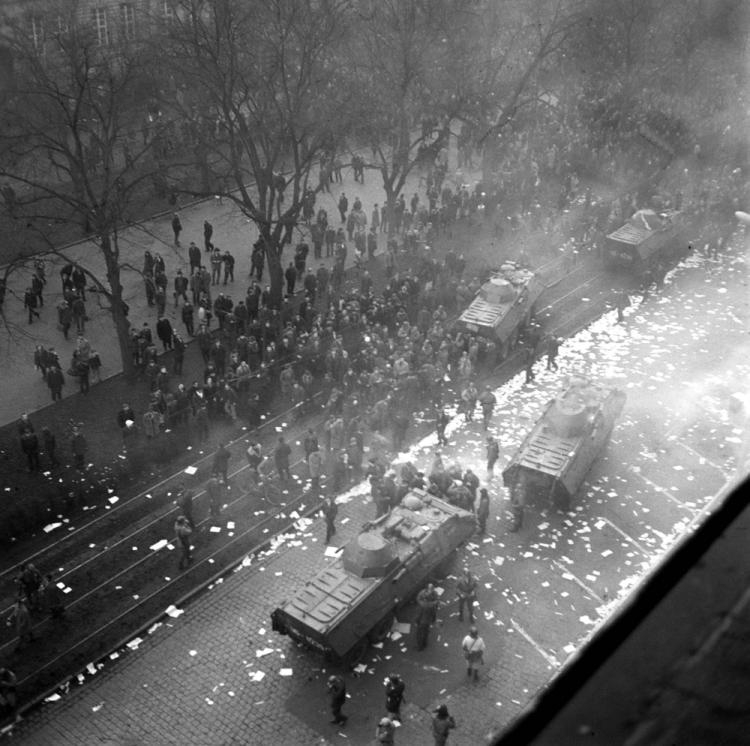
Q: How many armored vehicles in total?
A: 4